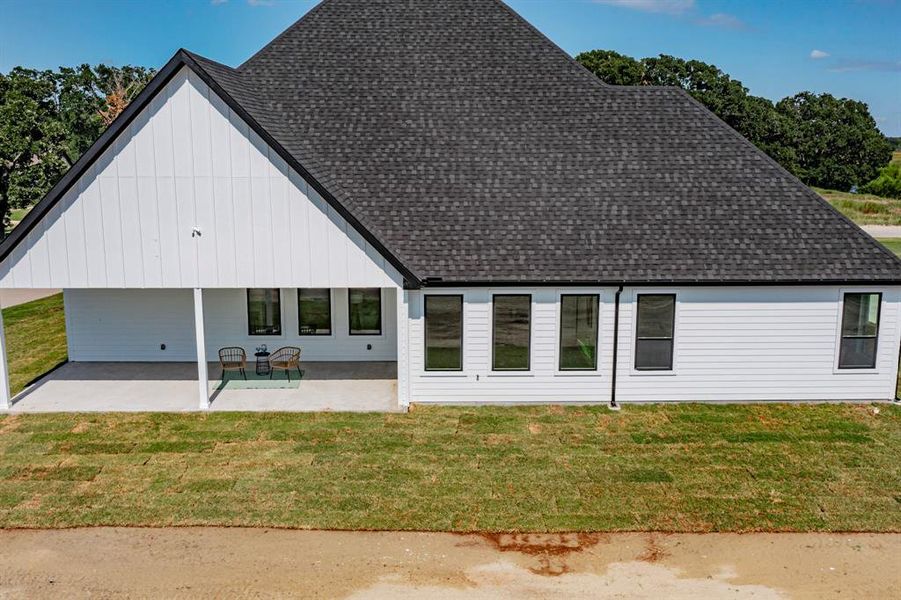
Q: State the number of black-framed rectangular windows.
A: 8